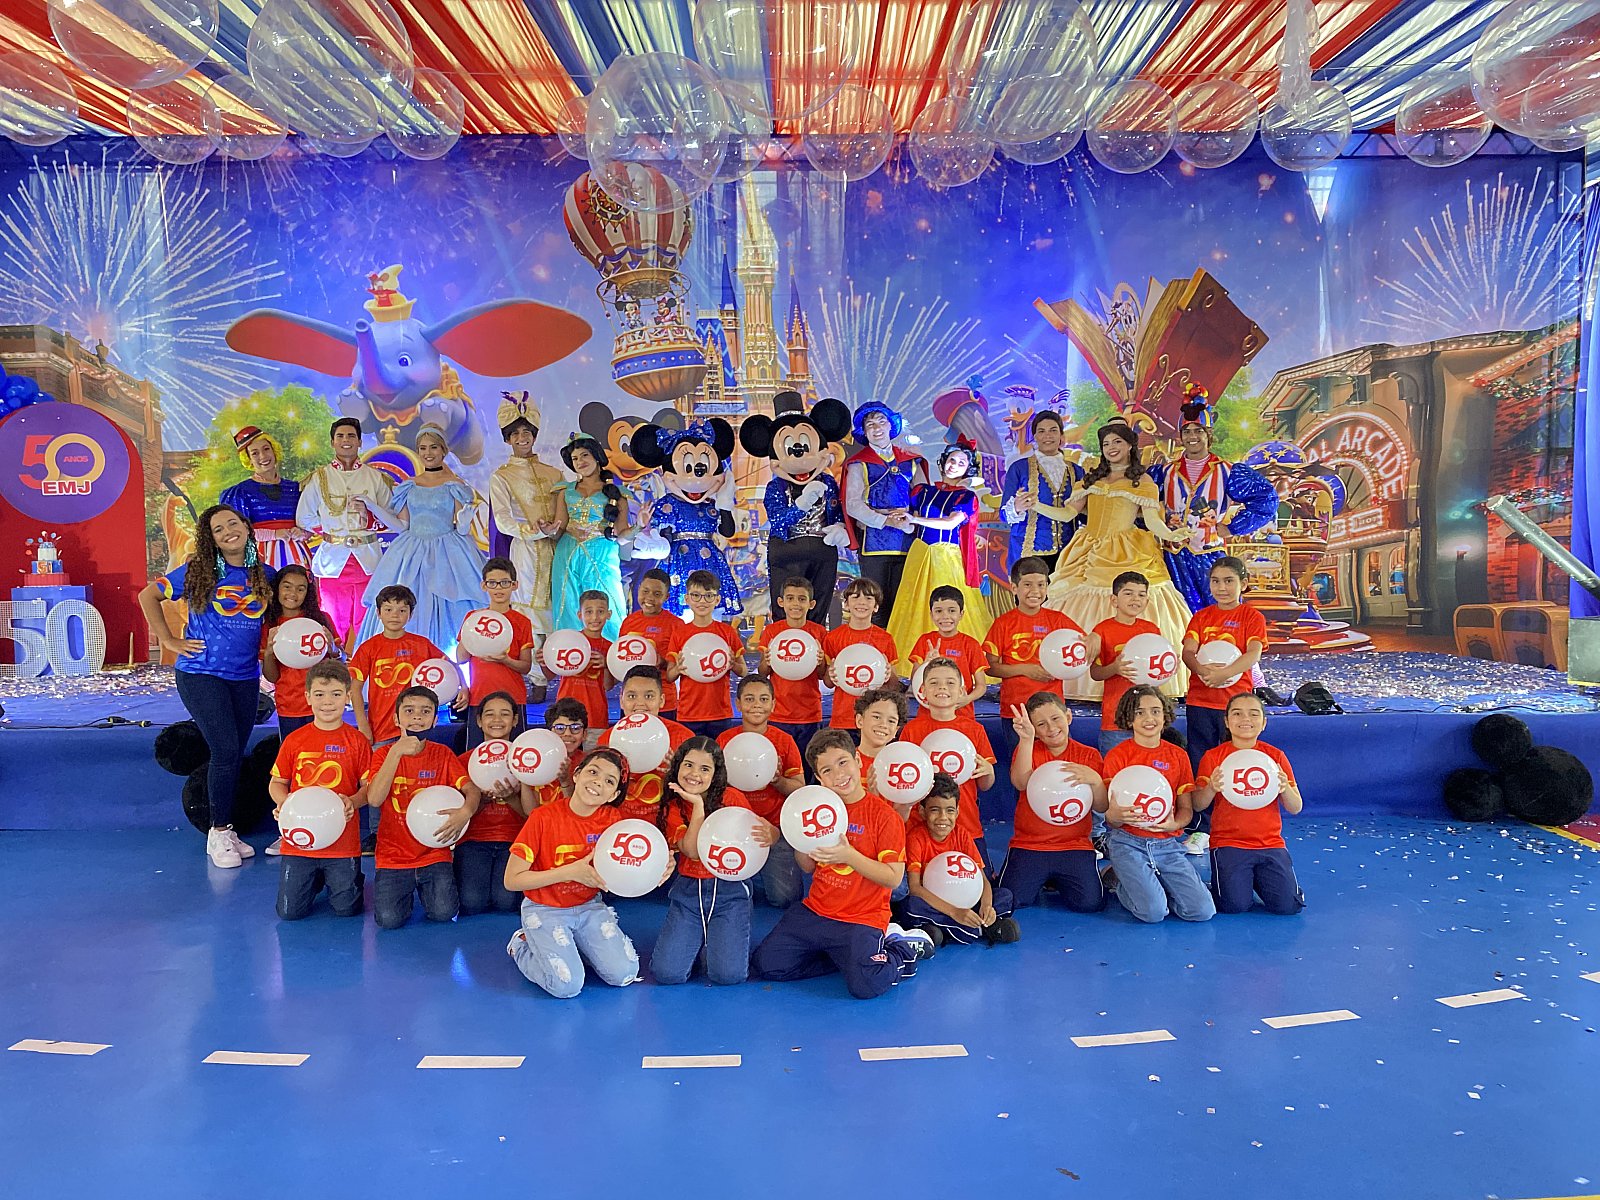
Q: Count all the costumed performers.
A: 12